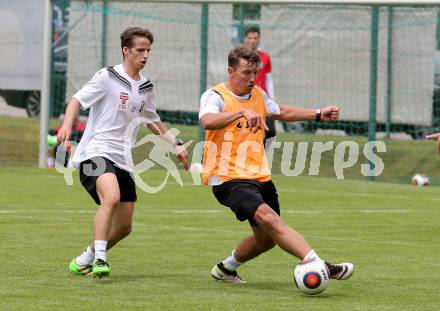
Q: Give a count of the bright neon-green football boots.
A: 2